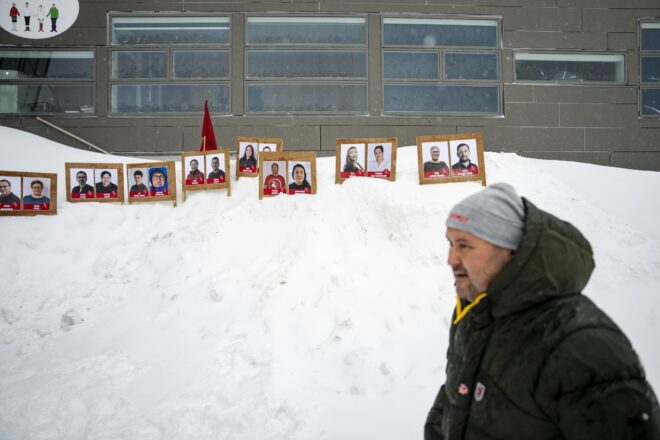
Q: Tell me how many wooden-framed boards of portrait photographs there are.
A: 8